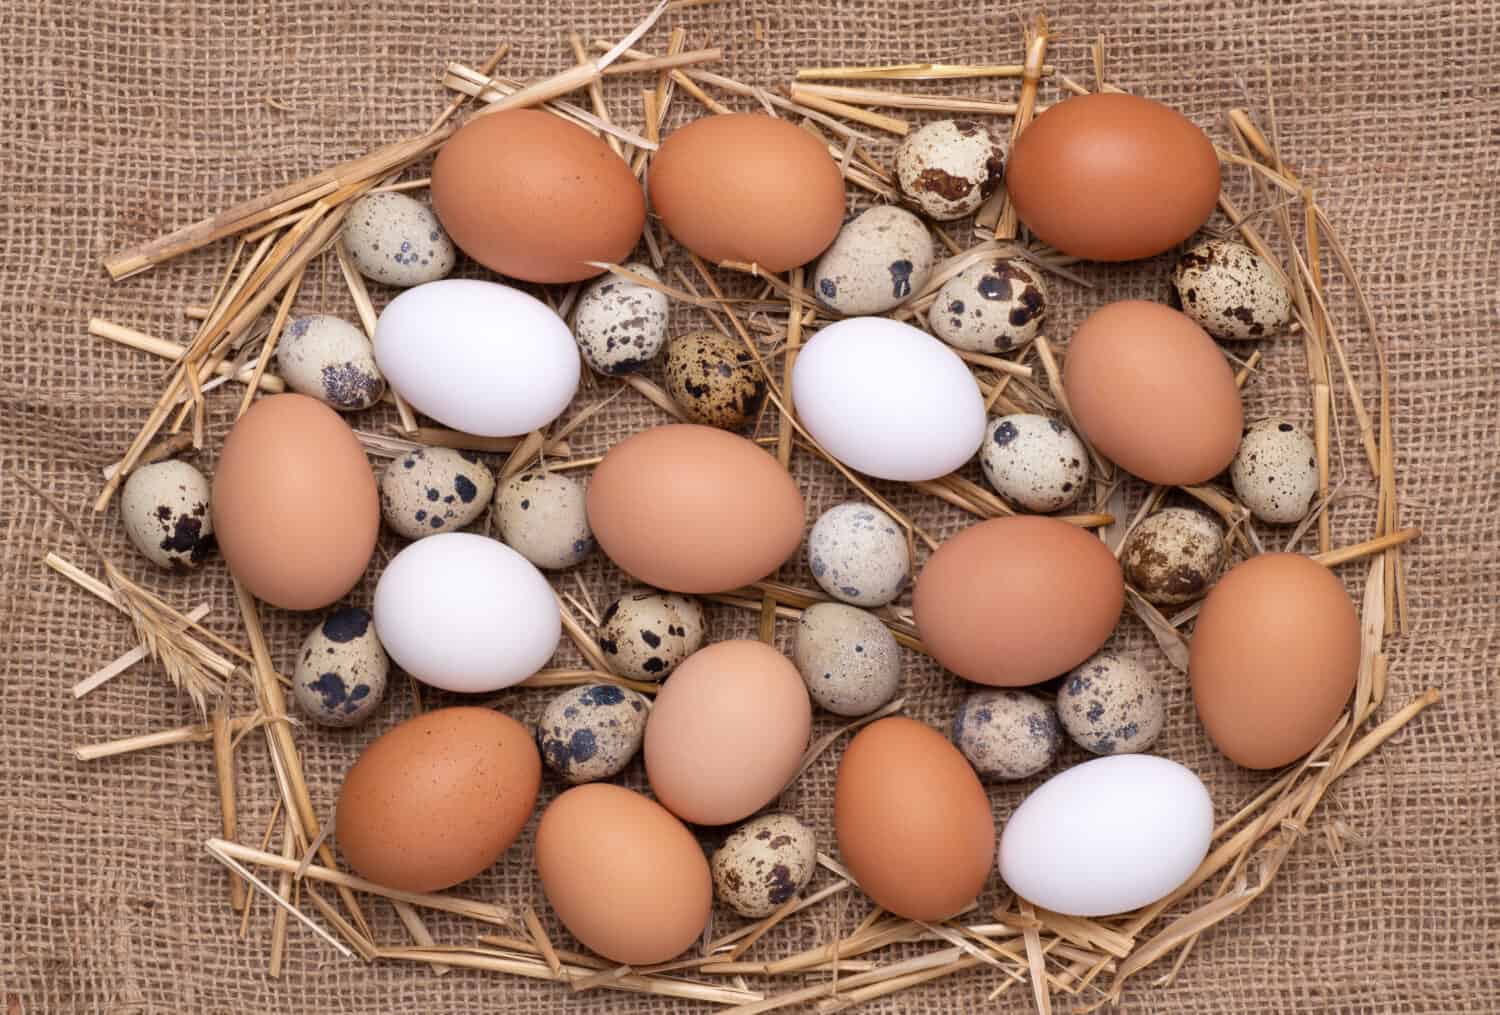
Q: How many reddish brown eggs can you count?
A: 12